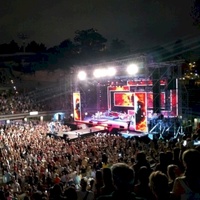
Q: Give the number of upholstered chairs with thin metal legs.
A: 0